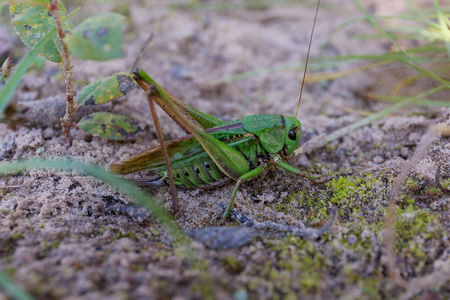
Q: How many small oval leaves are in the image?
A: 4